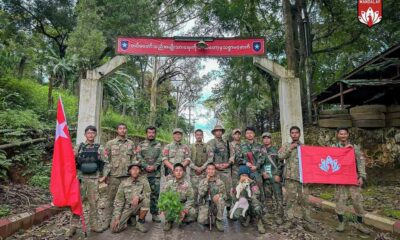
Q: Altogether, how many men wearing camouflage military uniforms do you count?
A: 15